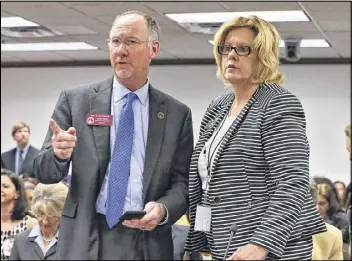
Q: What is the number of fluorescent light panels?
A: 4